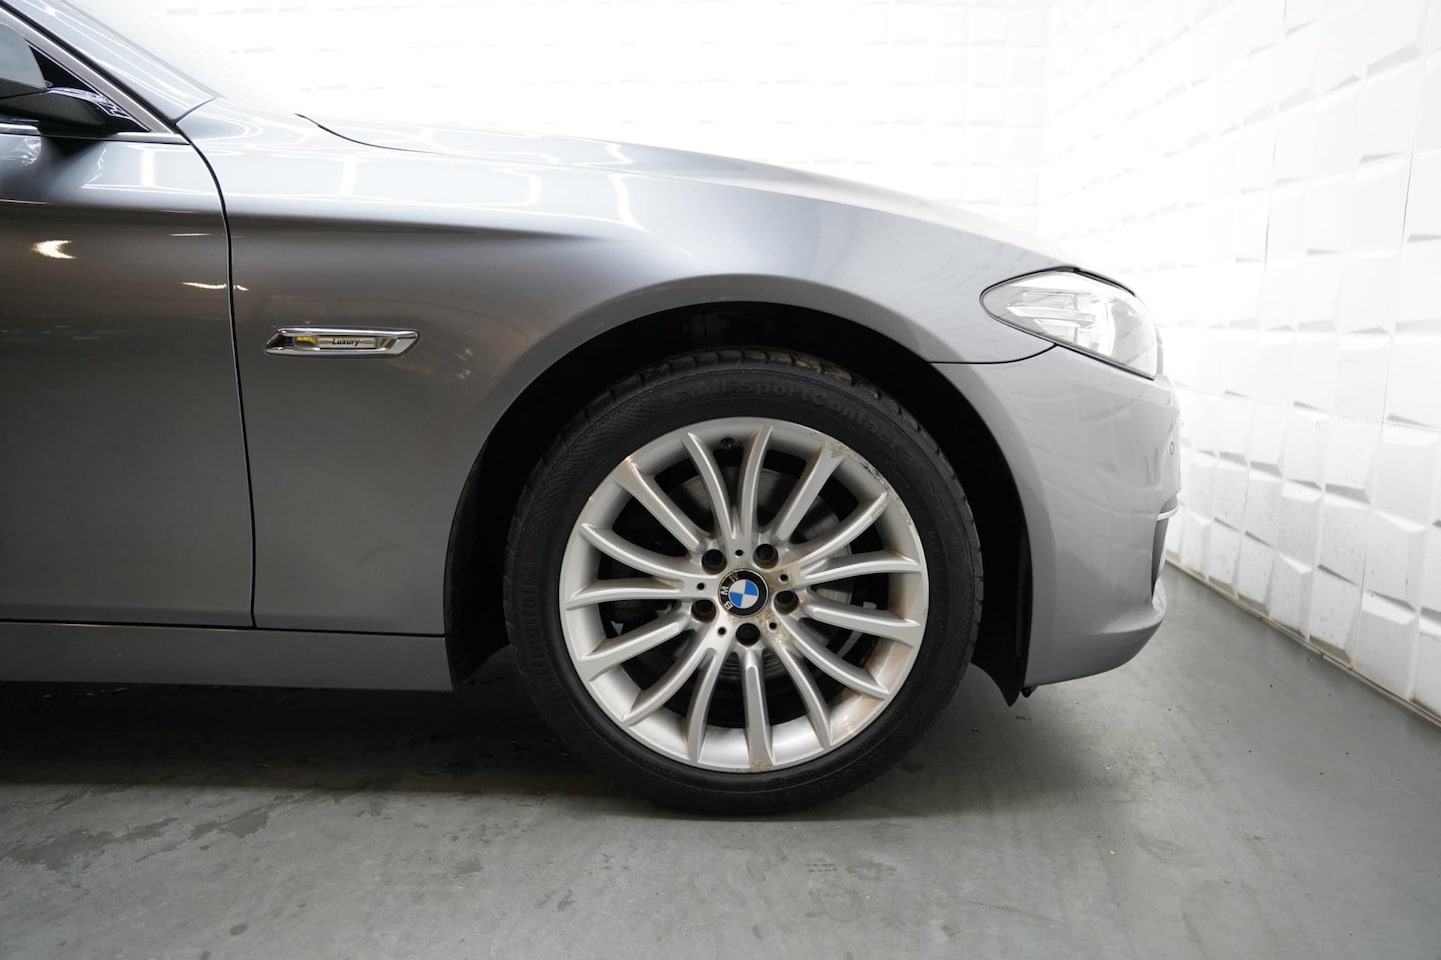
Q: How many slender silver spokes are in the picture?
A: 15